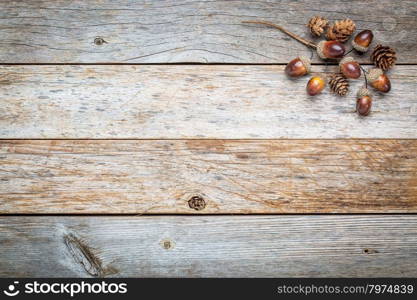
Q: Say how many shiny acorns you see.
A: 7